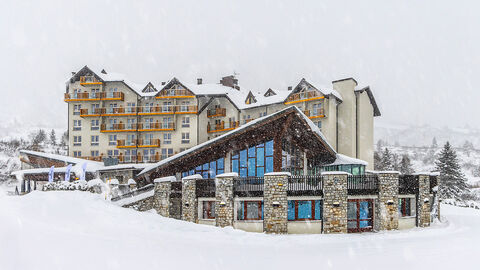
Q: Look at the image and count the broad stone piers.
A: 7